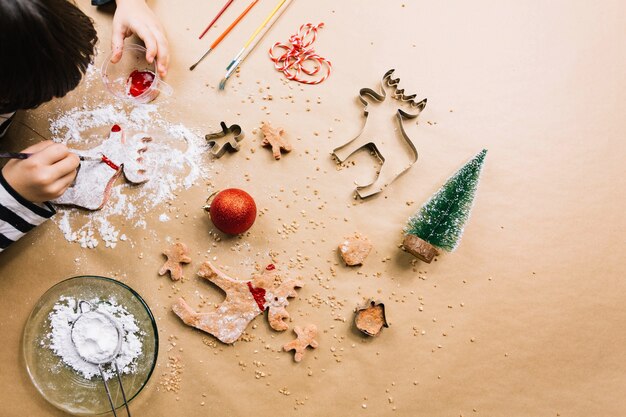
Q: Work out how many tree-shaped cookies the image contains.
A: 0